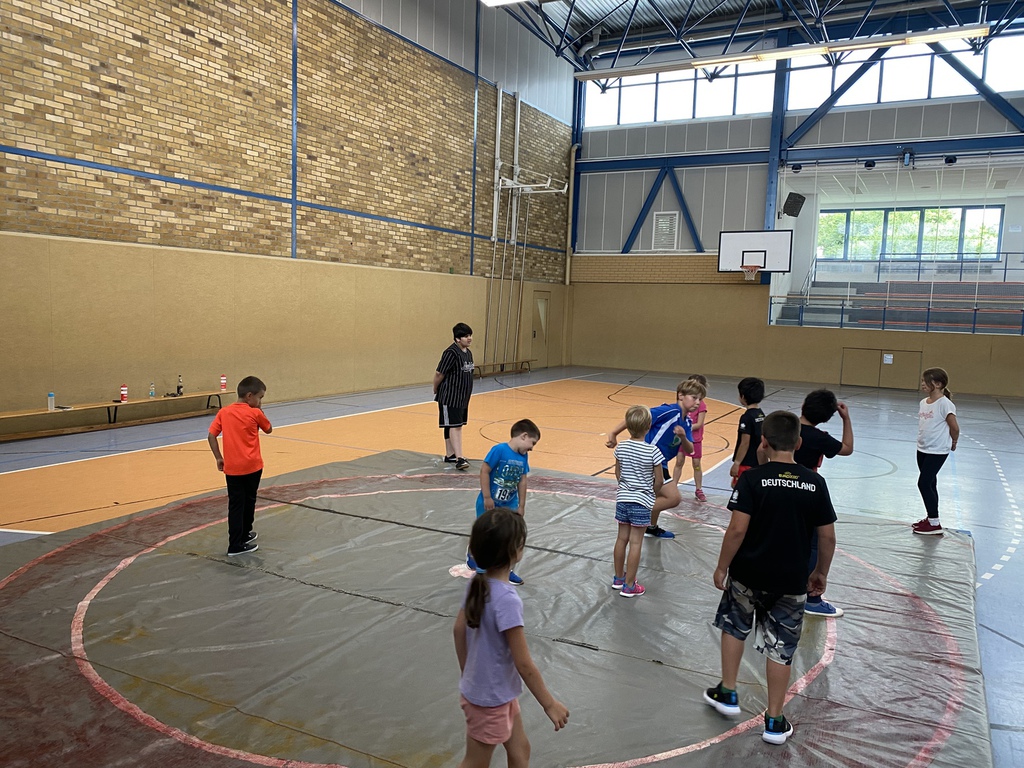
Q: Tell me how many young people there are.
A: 11